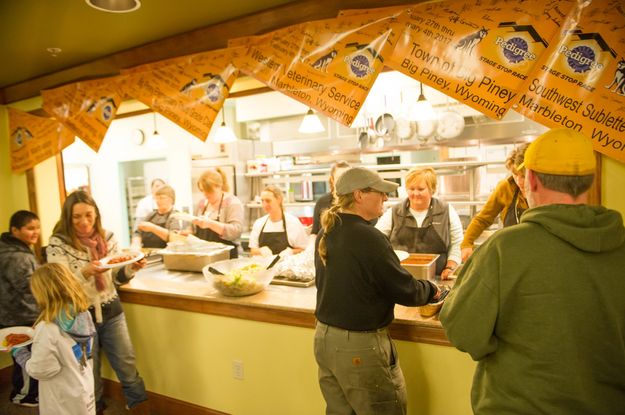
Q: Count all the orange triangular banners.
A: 6